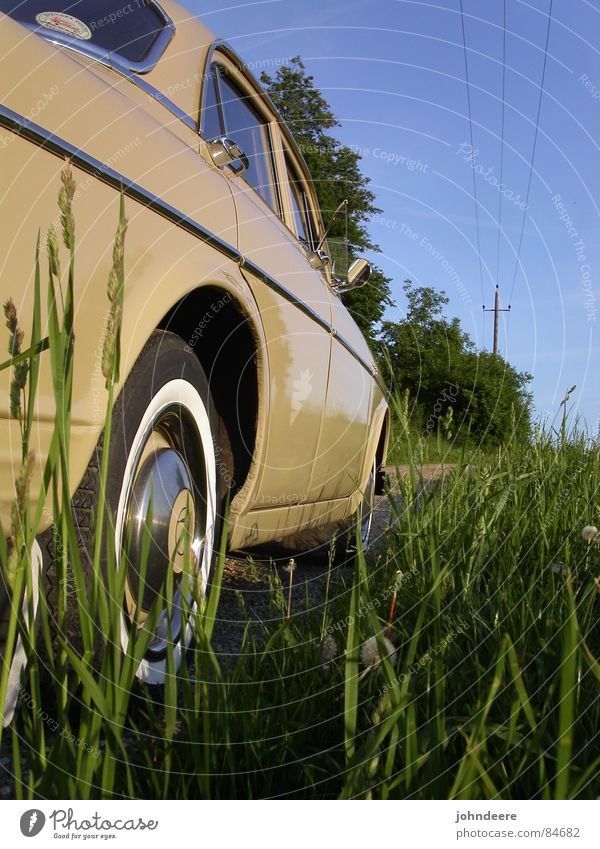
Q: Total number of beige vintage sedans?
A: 1